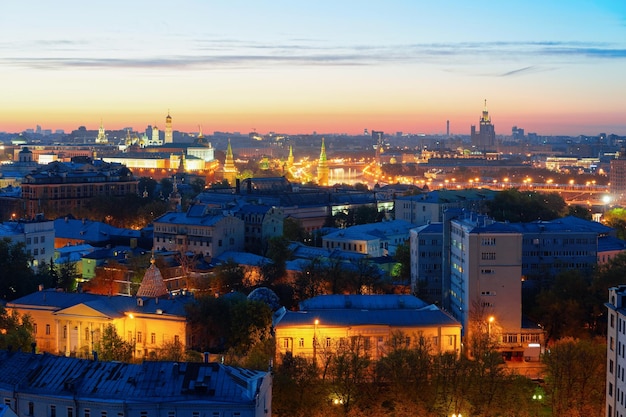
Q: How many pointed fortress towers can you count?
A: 3